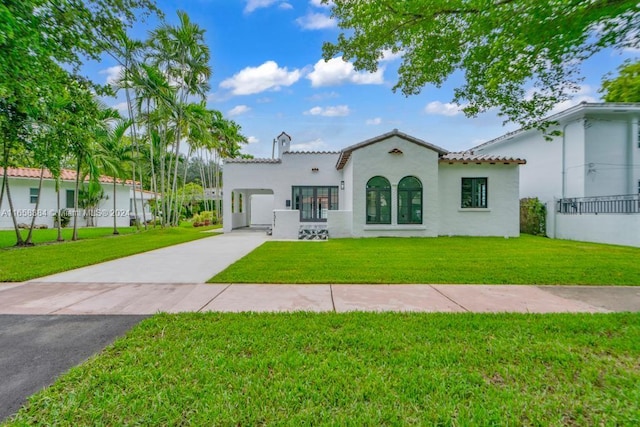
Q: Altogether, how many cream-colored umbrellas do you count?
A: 0